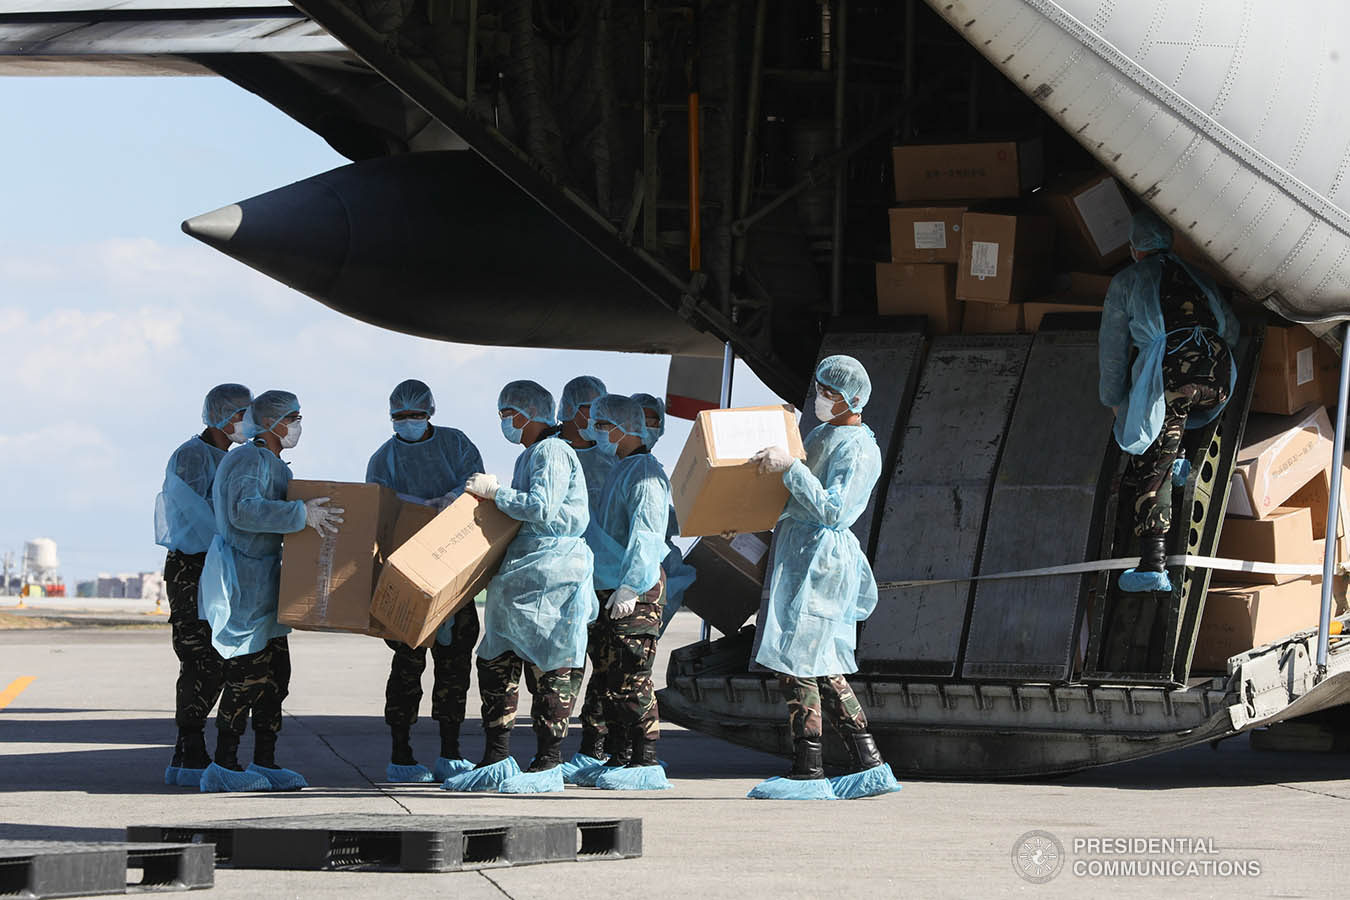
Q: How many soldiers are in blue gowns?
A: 9